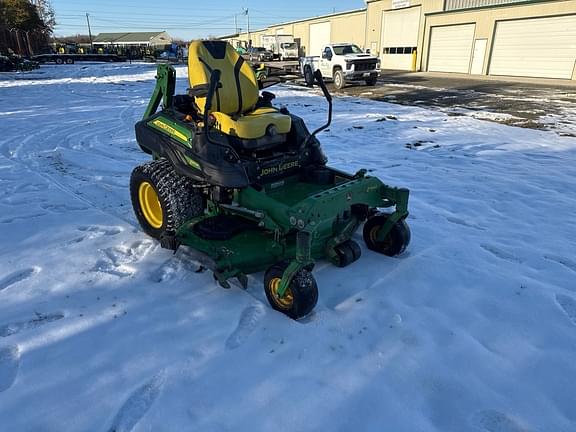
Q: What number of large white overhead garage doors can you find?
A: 4